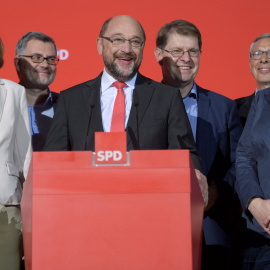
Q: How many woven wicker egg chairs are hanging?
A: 0